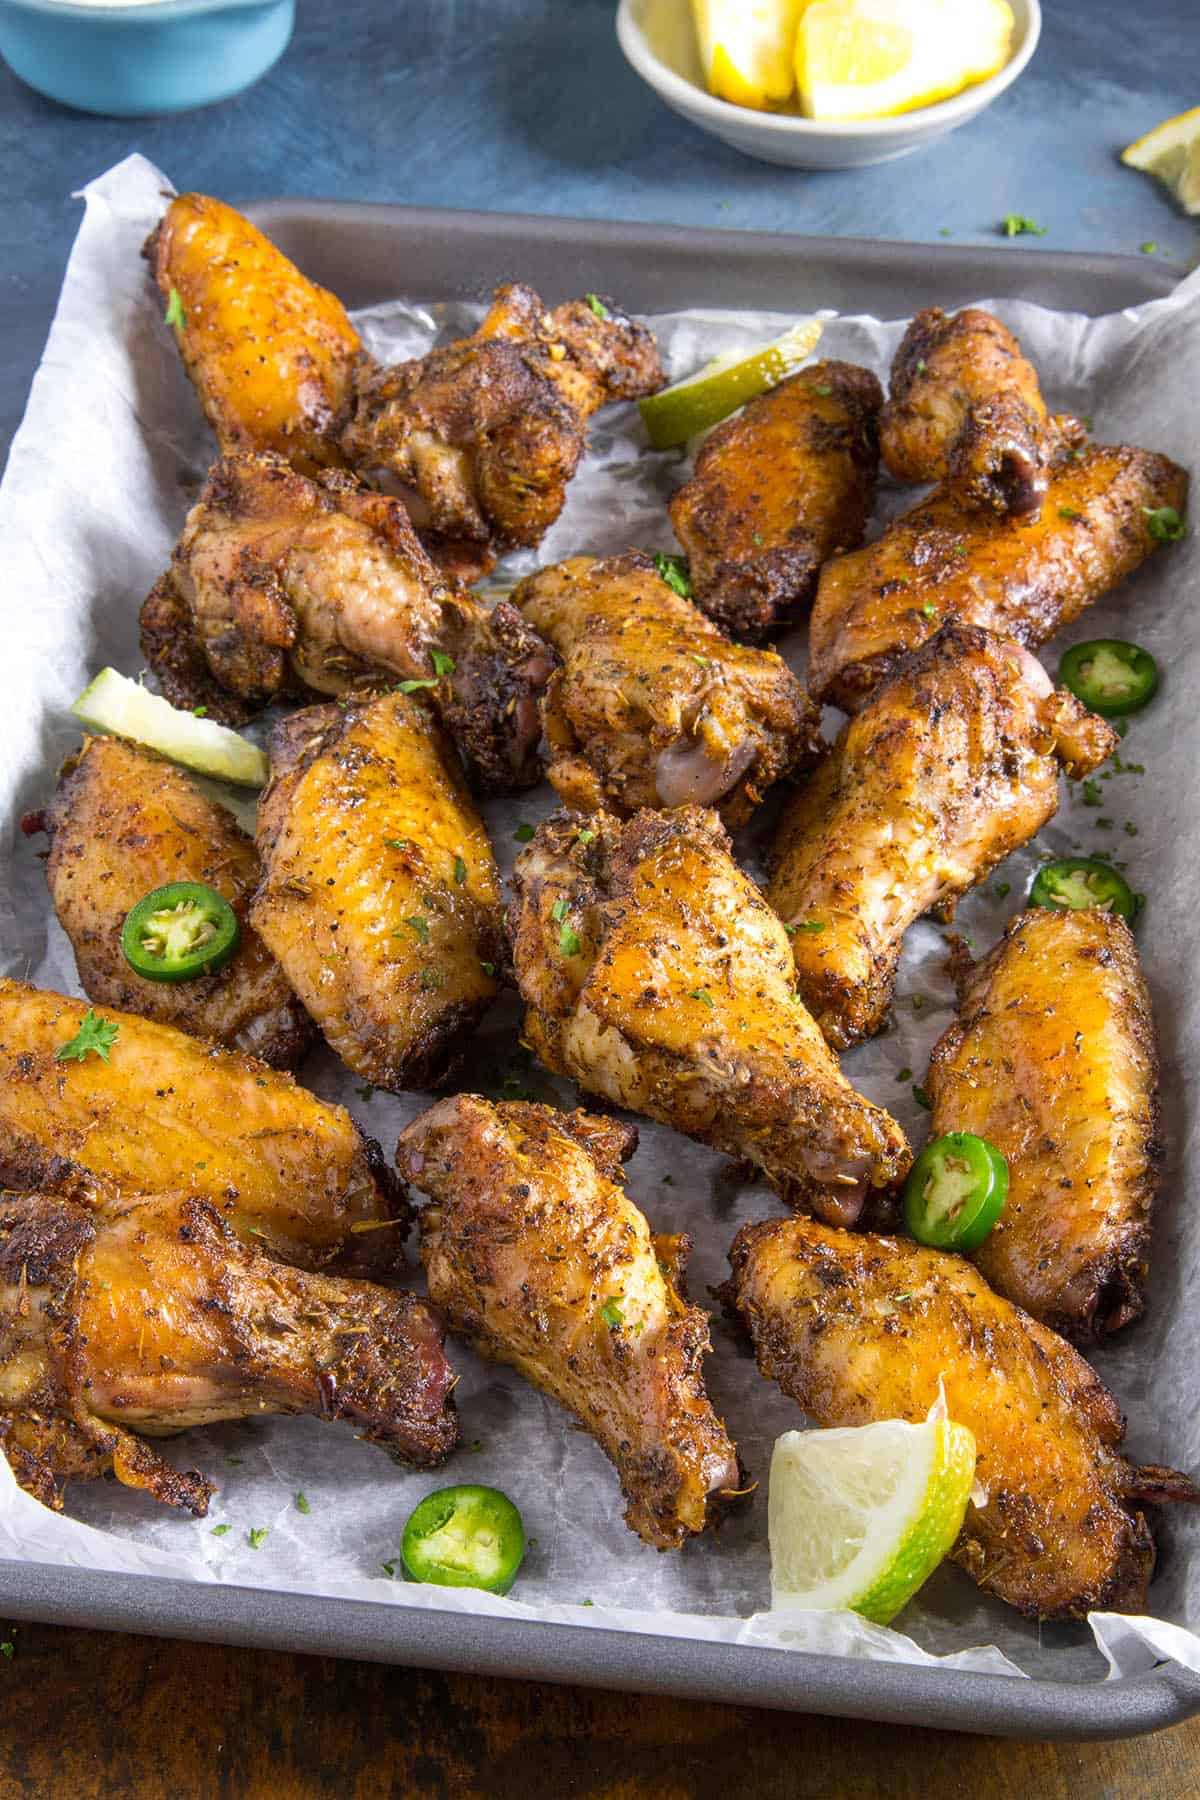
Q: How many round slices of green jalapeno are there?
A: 5